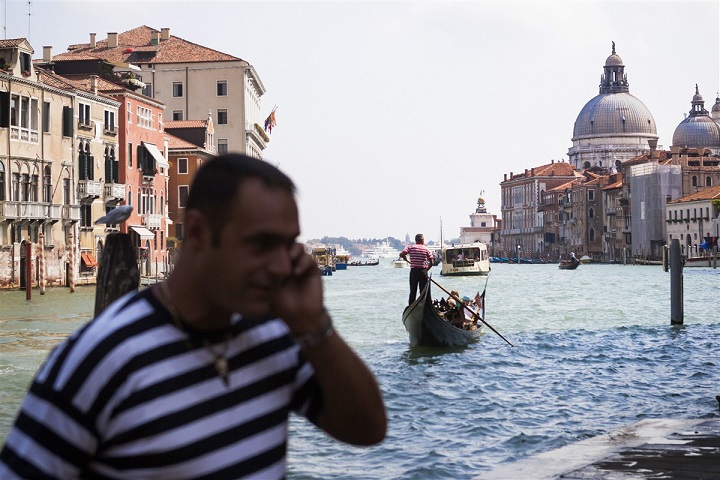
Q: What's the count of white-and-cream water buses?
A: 1